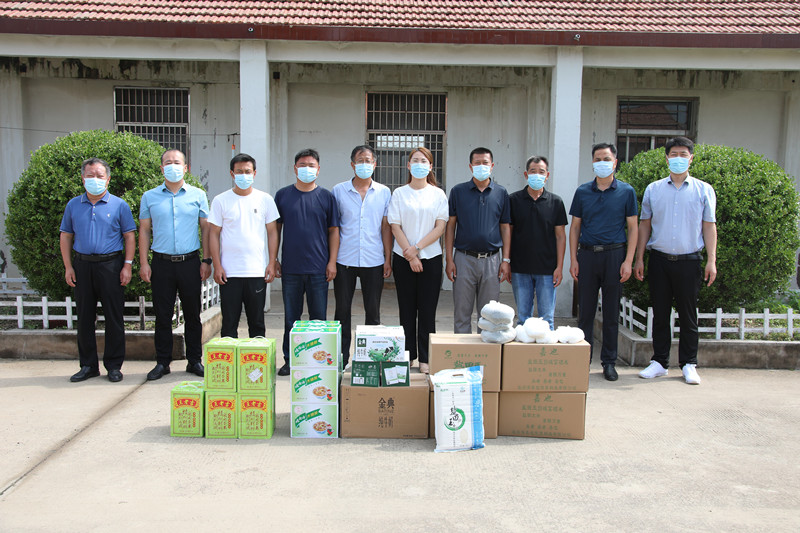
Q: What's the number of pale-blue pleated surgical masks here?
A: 10